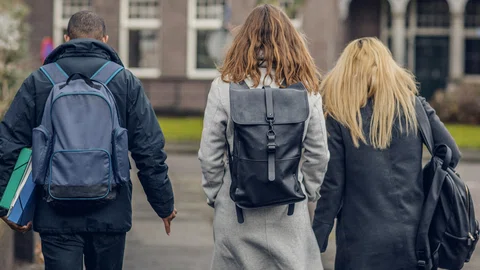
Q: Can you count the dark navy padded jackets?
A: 1